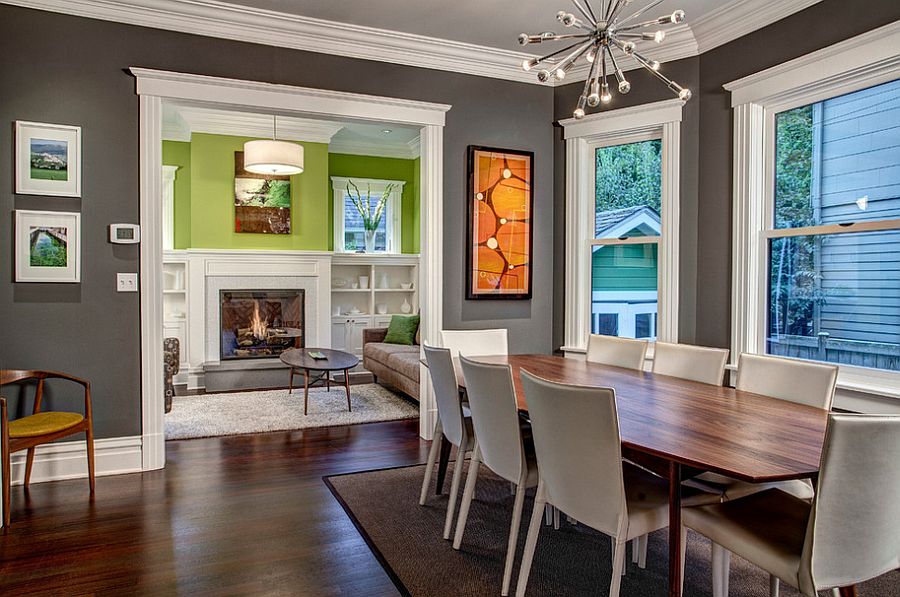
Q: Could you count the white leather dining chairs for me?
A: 8